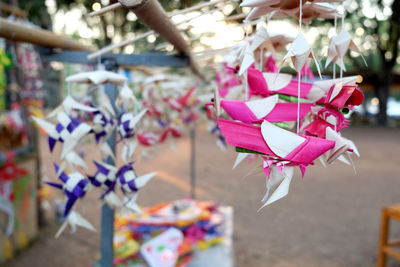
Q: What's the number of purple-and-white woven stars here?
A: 6